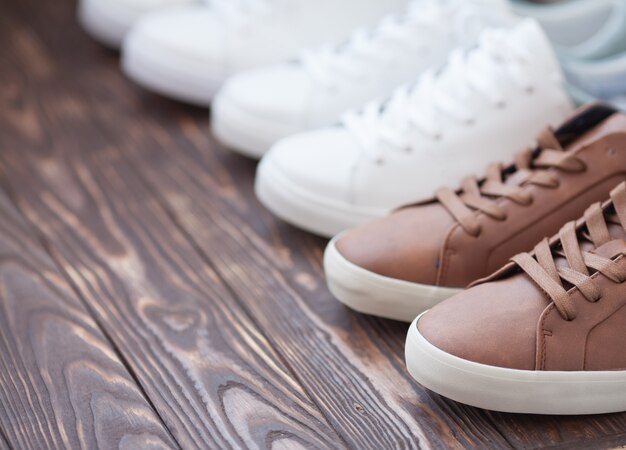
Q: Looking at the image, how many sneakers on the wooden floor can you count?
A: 6